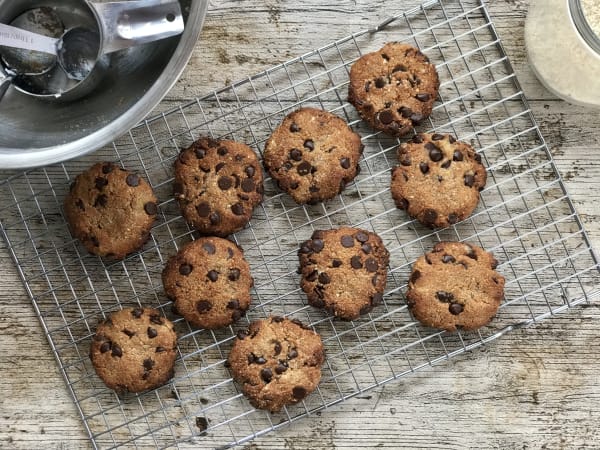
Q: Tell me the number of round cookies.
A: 10